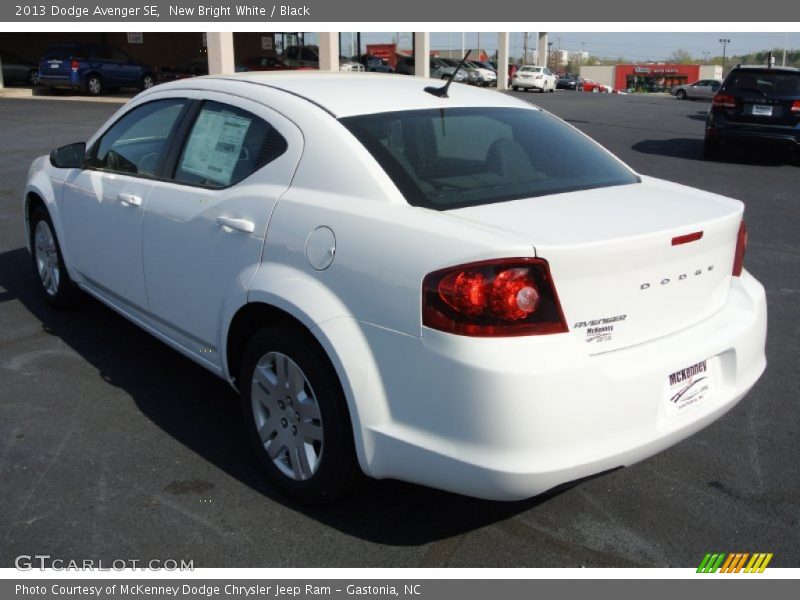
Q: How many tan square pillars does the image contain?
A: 5